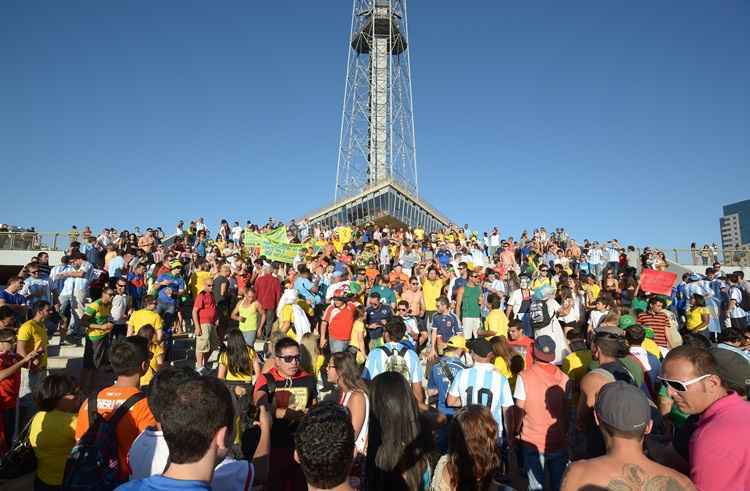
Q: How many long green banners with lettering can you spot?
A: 1